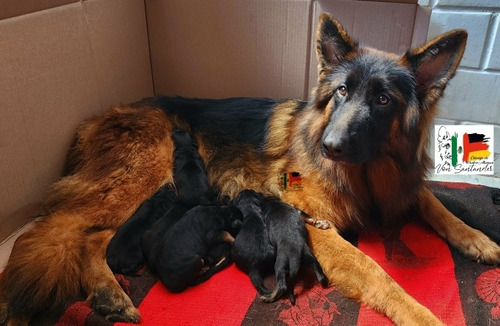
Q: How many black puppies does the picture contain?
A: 6